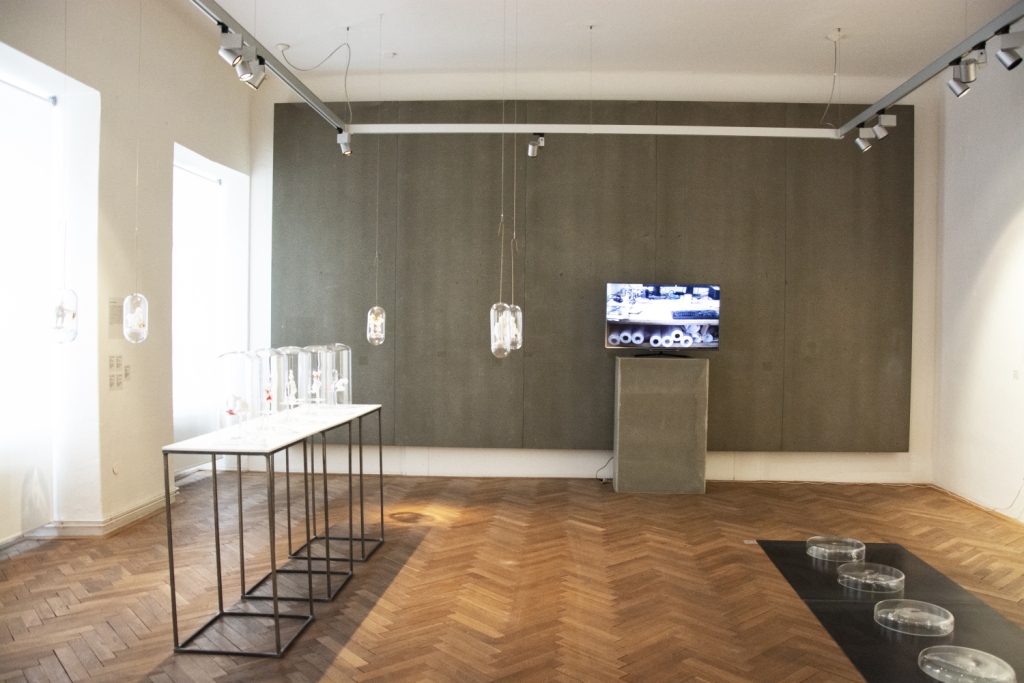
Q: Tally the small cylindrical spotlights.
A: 10